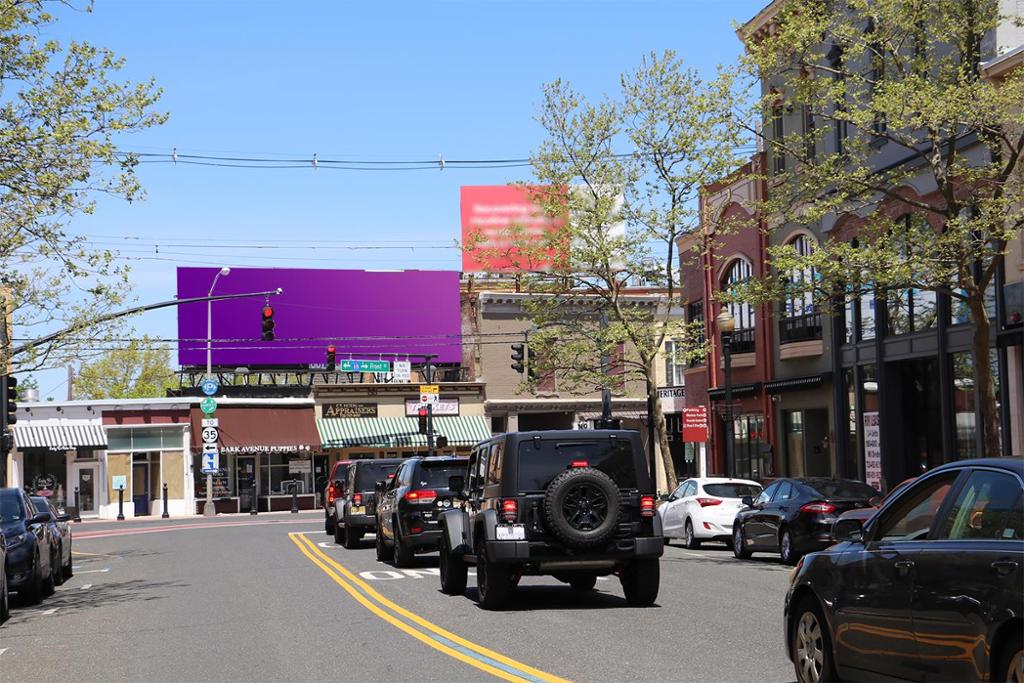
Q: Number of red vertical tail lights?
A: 4